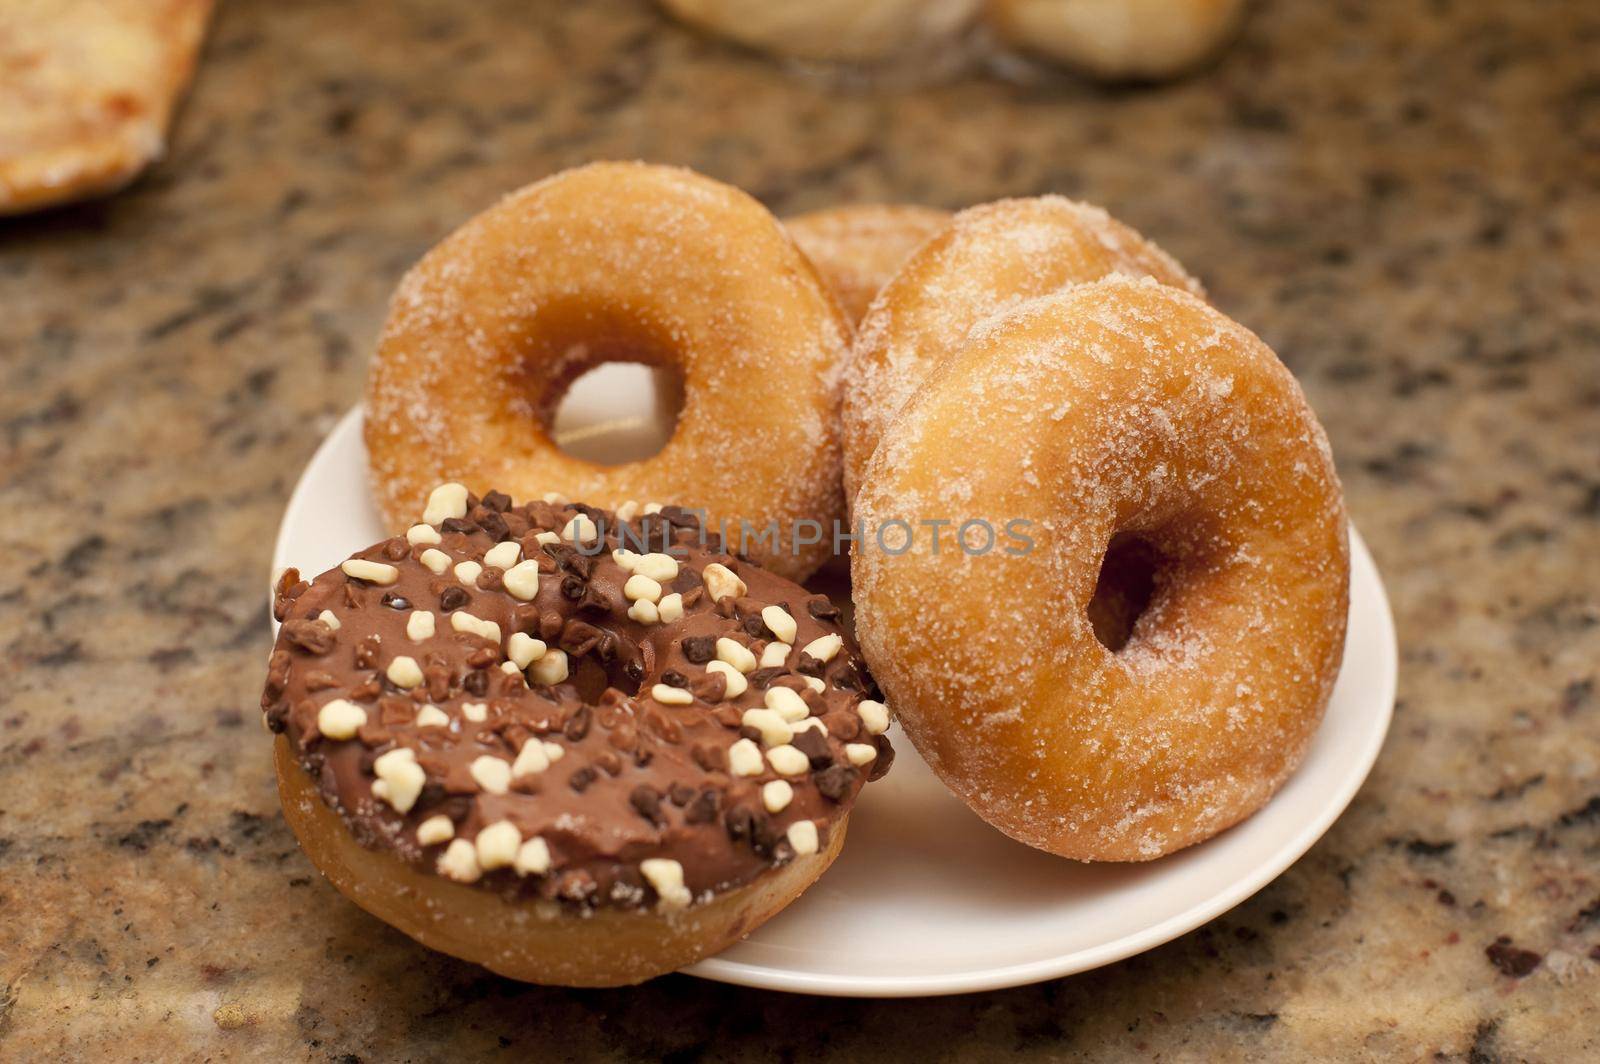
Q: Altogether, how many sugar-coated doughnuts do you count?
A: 4